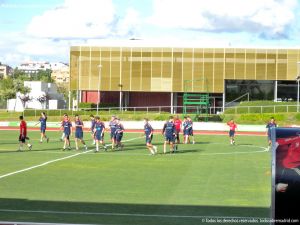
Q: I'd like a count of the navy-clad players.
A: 12